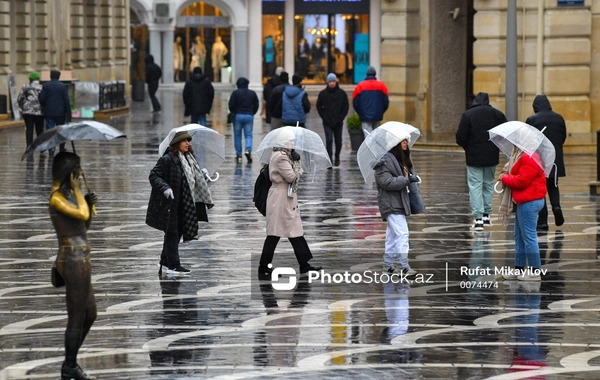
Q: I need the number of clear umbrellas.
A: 4